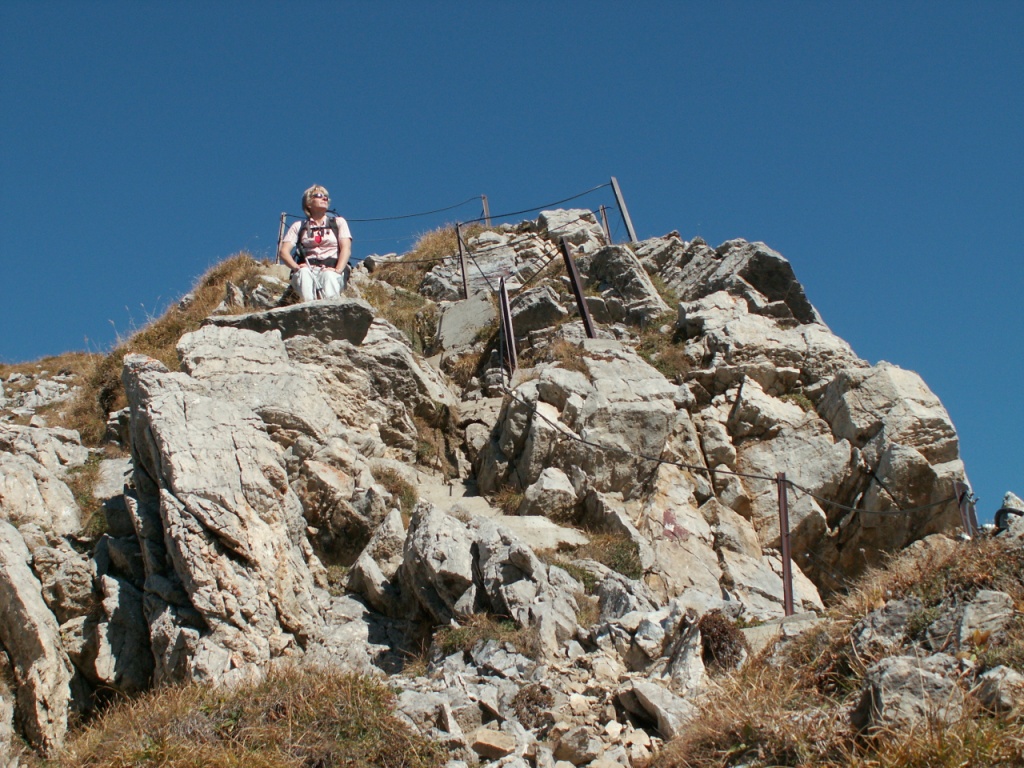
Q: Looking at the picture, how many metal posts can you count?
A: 9